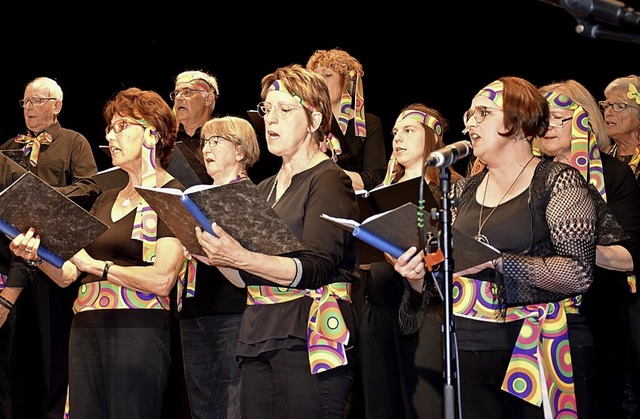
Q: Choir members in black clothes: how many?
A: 10